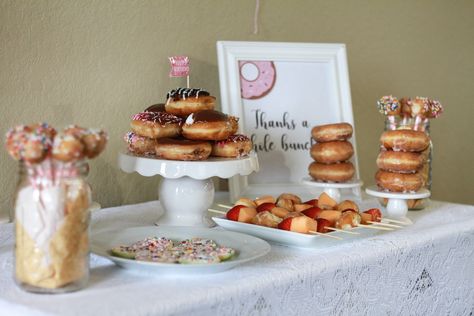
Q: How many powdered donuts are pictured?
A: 0